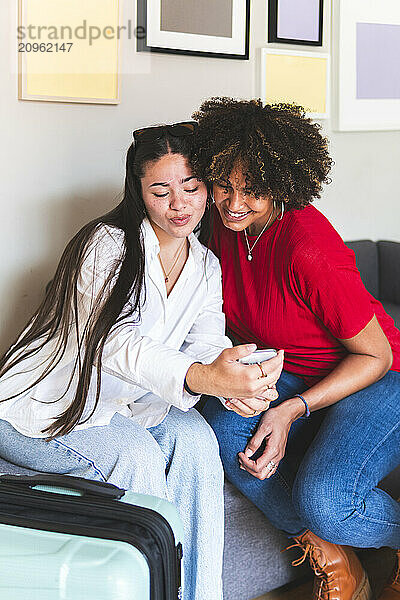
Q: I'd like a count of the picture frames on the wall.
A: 5